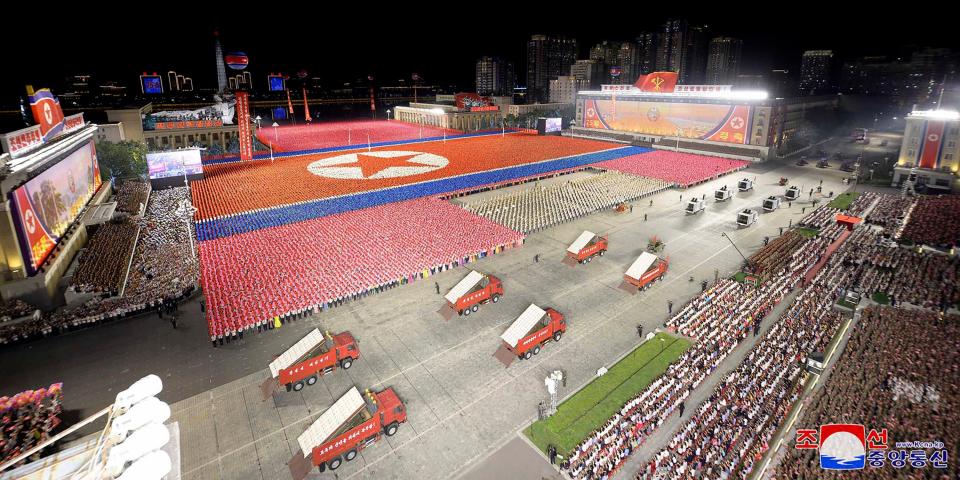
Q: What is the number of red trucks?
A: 6